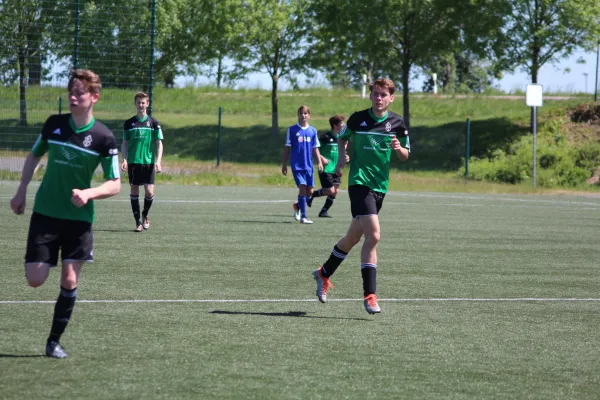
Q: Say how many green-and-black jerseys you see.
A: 4